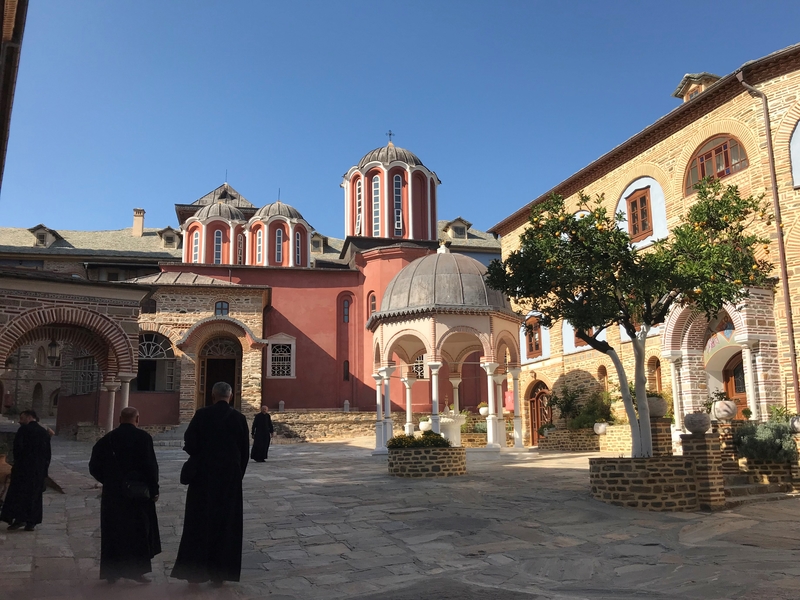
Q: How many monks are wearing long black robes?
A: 4